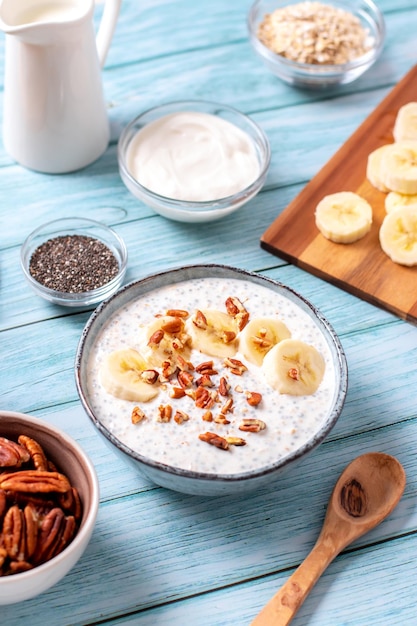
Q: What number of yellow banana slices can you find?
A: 11